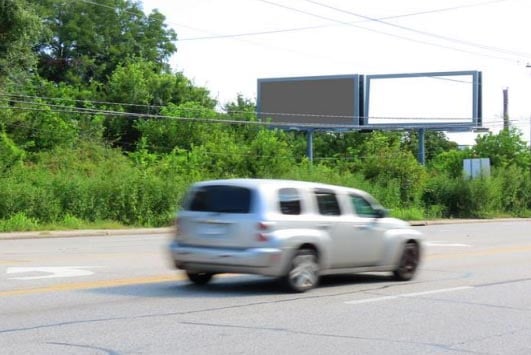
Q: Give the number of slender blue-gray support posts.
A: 2